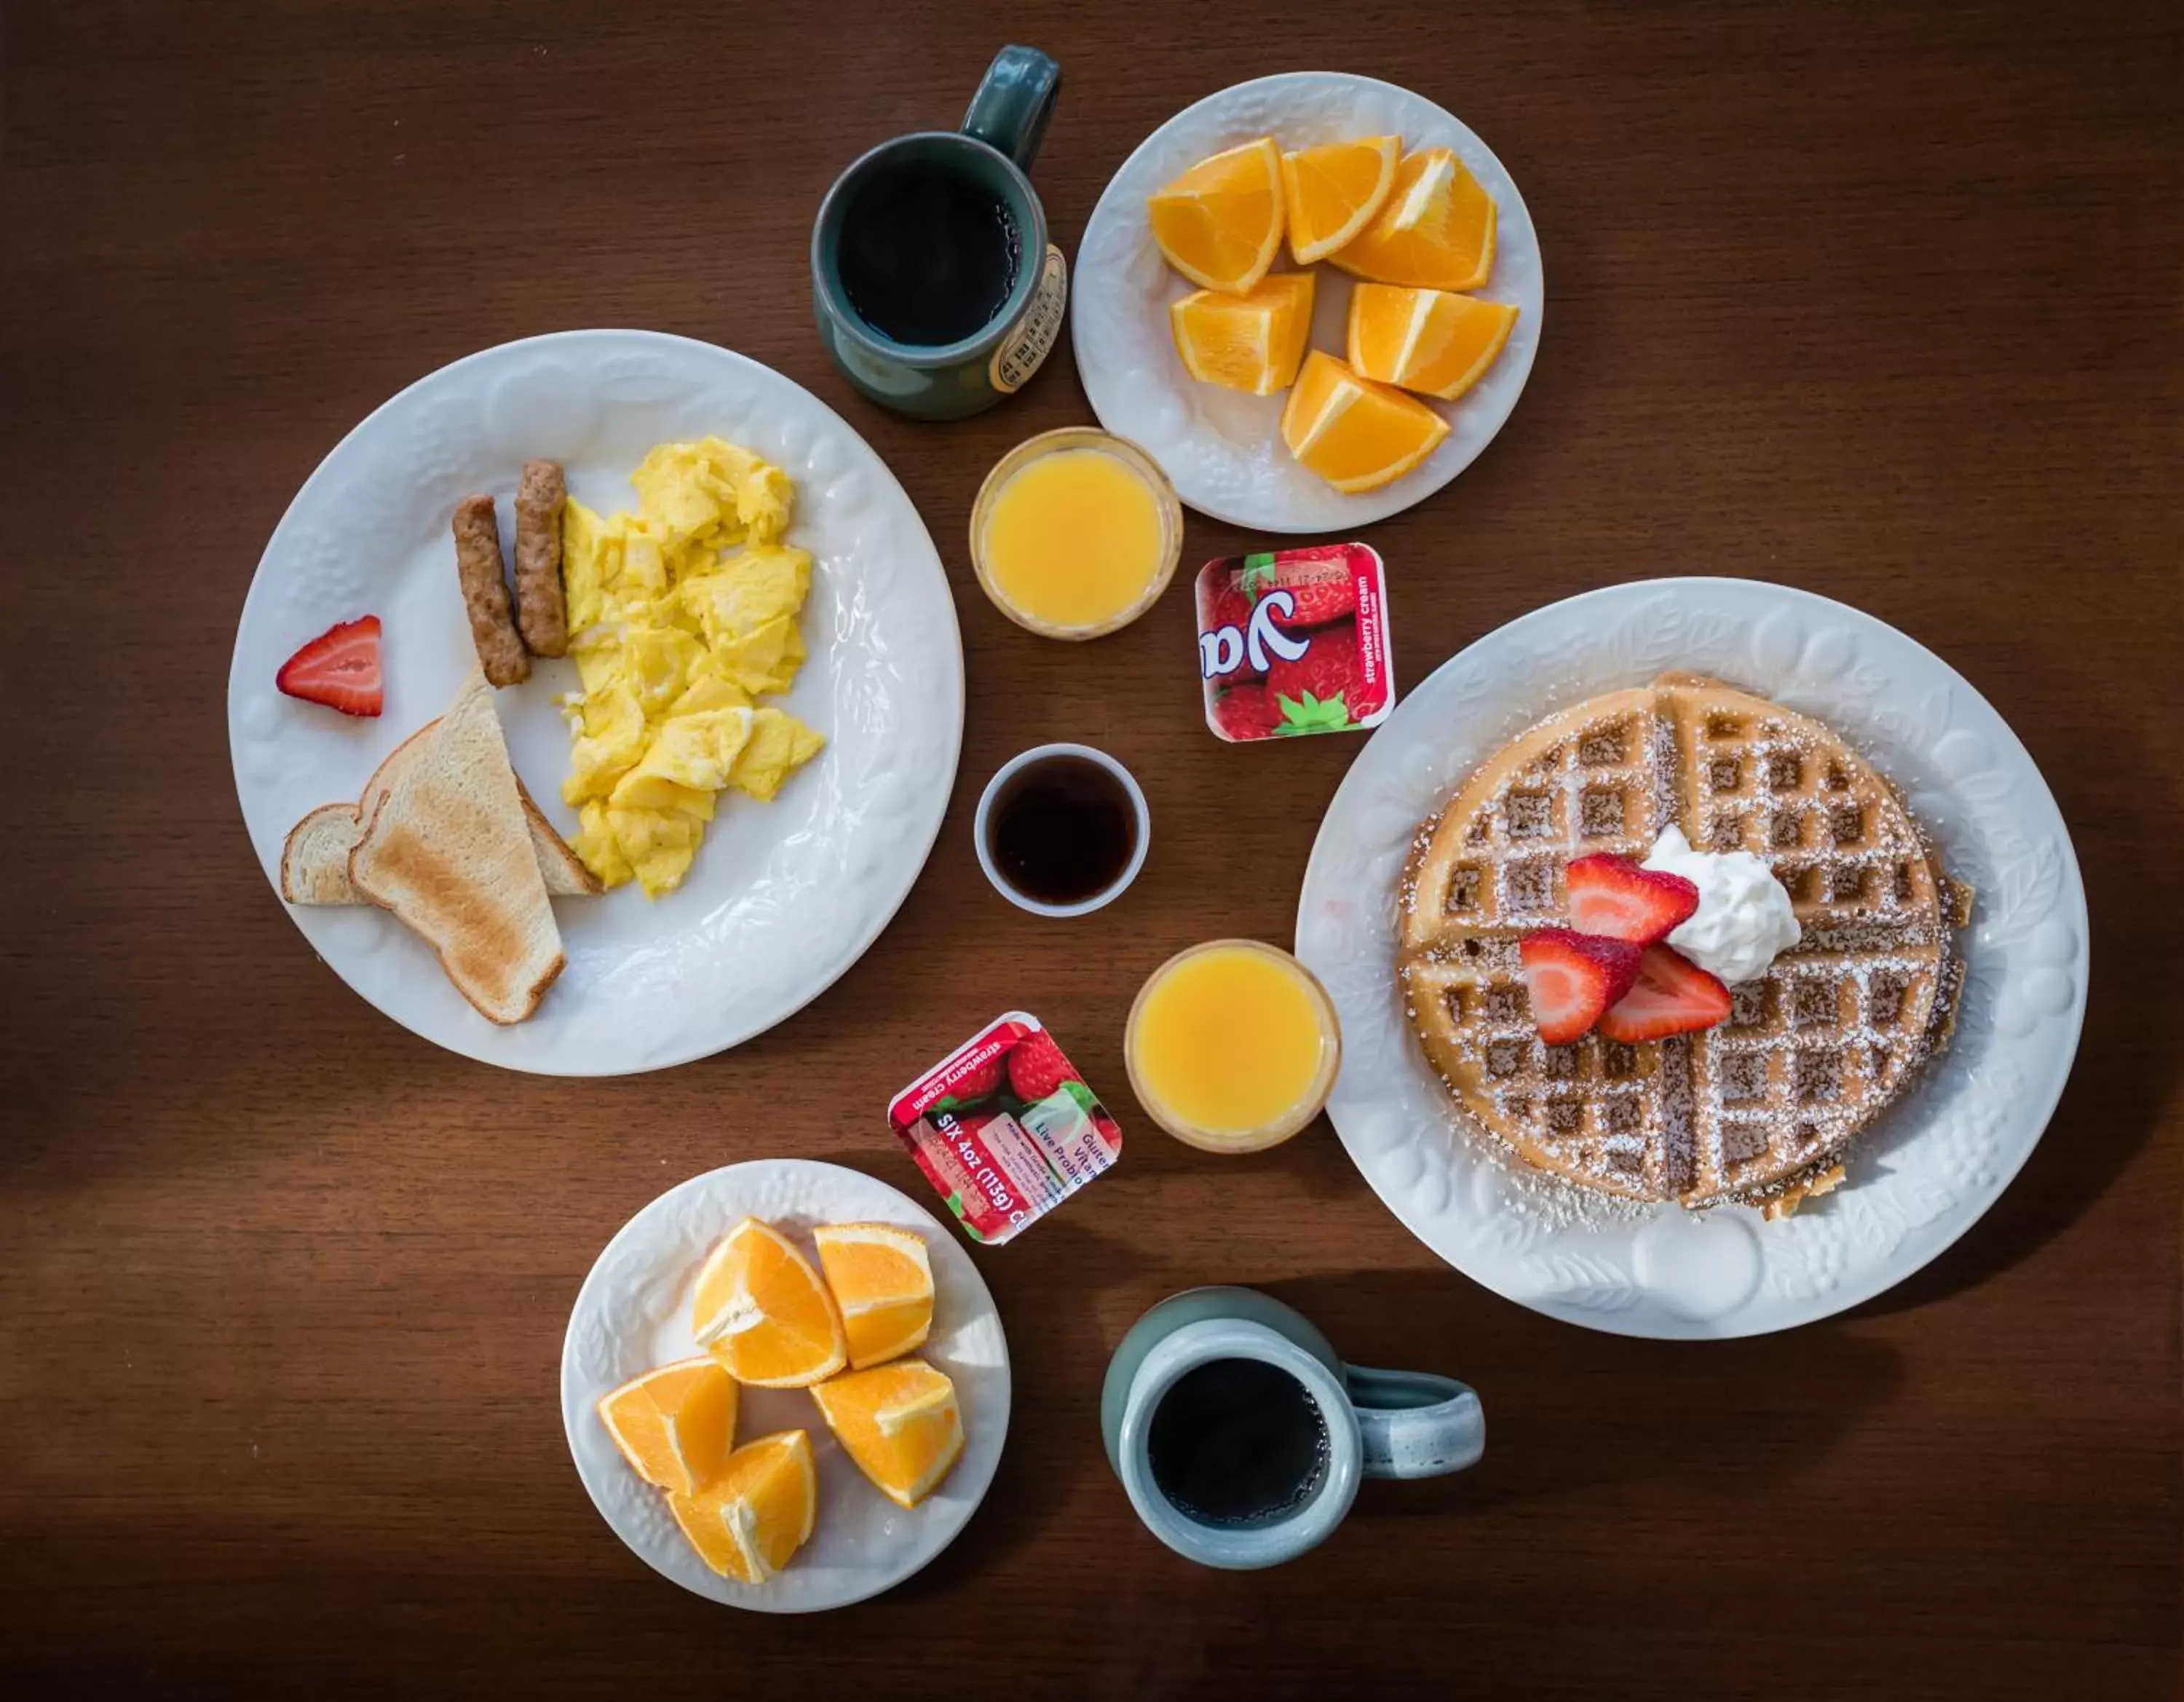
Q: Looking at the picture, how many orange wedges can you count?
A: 11